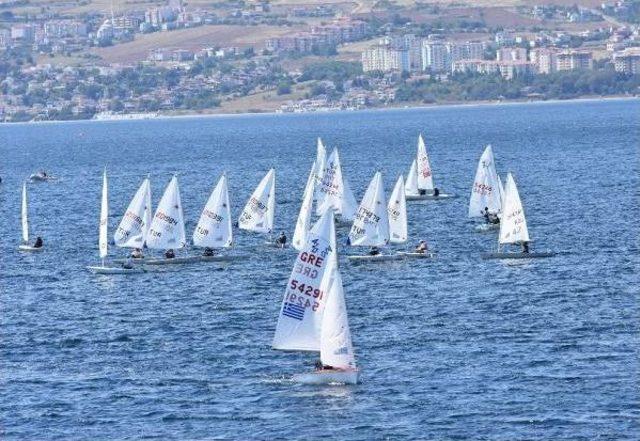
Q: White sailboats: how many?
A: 15